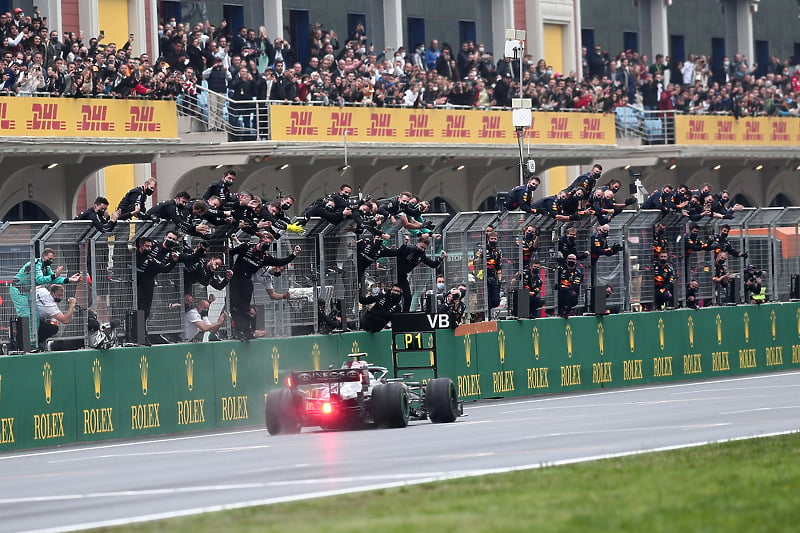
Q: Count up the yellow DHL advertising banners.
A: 3